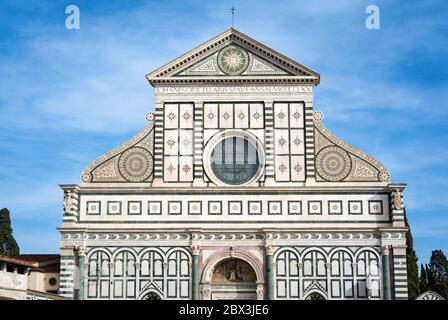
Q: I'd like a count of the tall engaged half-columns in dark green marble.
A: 4